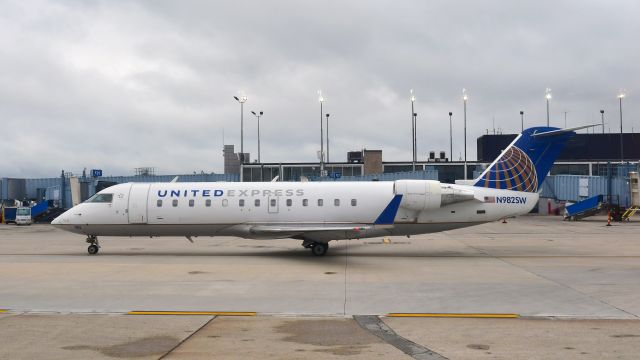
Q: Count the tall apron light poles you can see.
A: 12